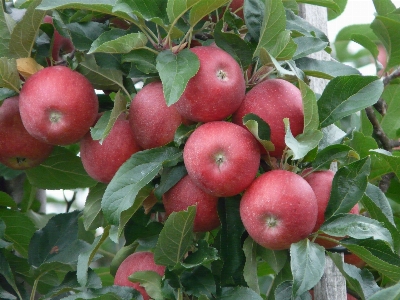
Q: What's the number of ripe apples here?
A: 11